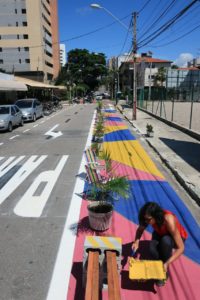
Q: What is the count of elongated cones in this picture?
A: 2